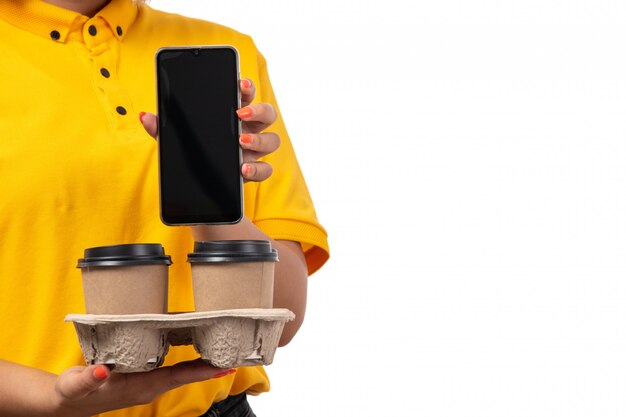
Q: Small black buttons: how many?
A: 5